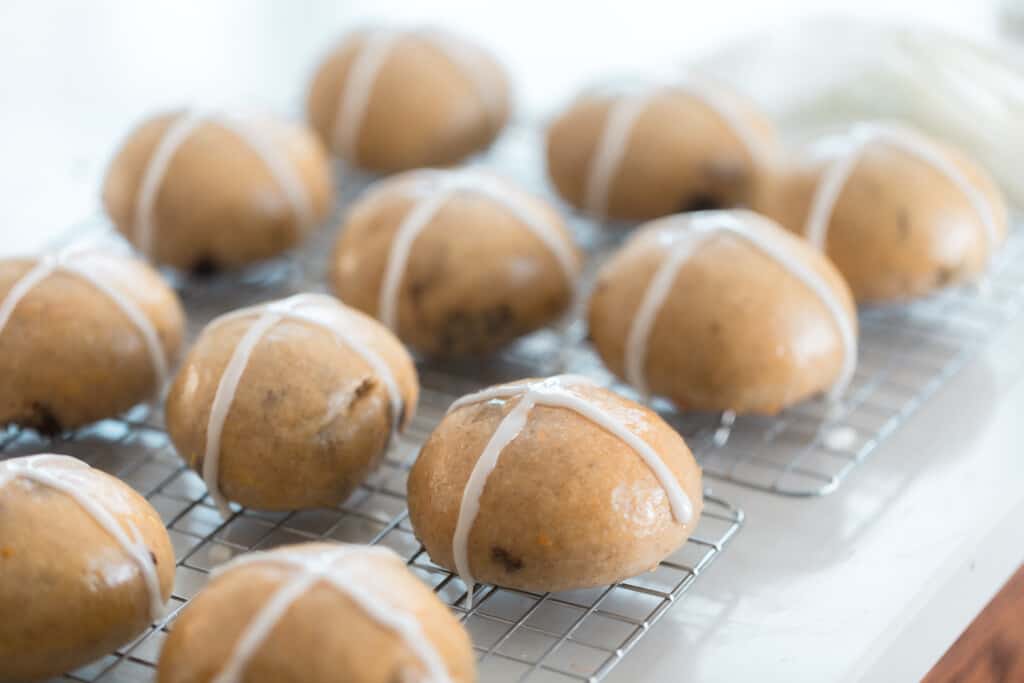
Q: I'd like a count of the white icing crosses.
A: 11